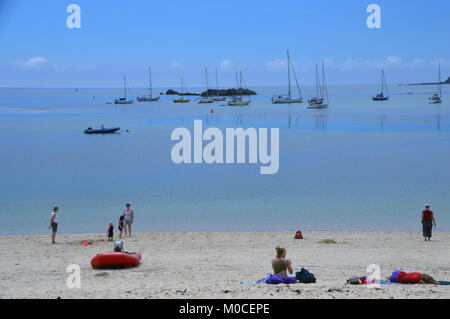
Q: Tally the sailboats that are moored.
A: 11